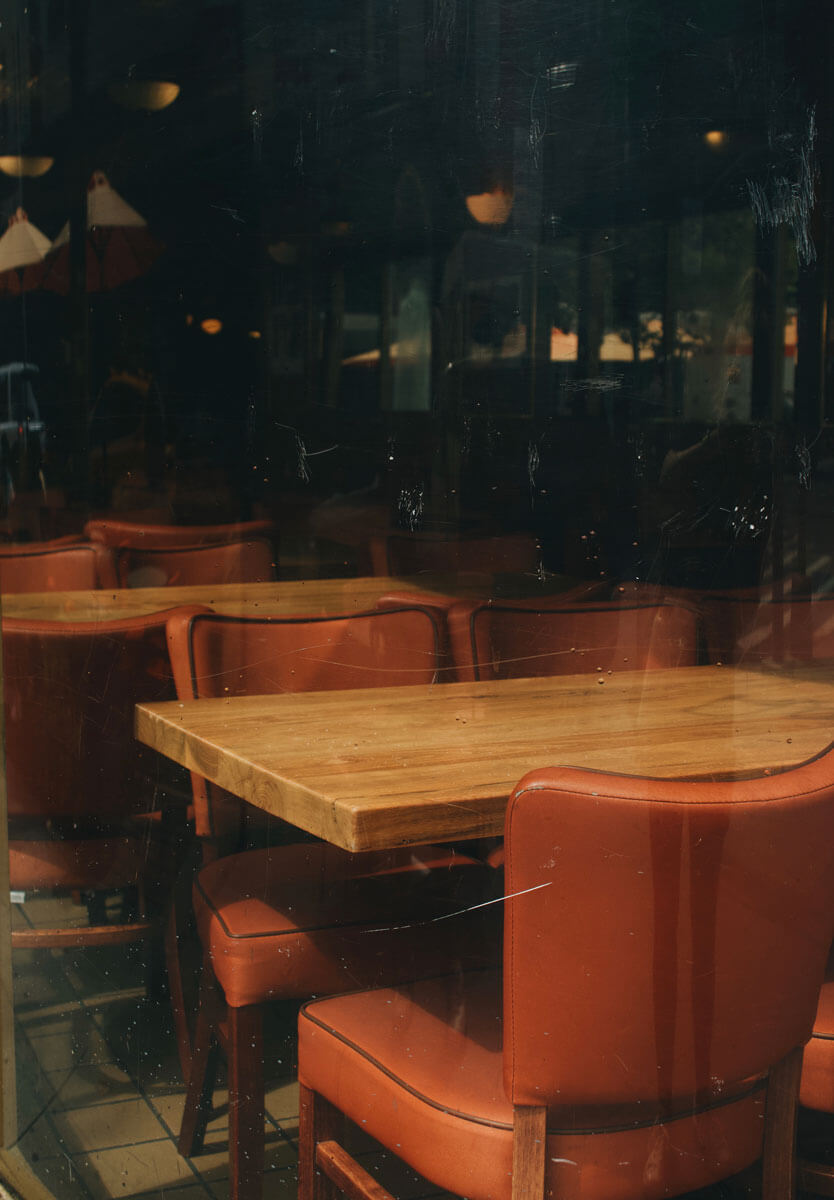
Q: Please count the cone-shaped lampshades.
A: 2